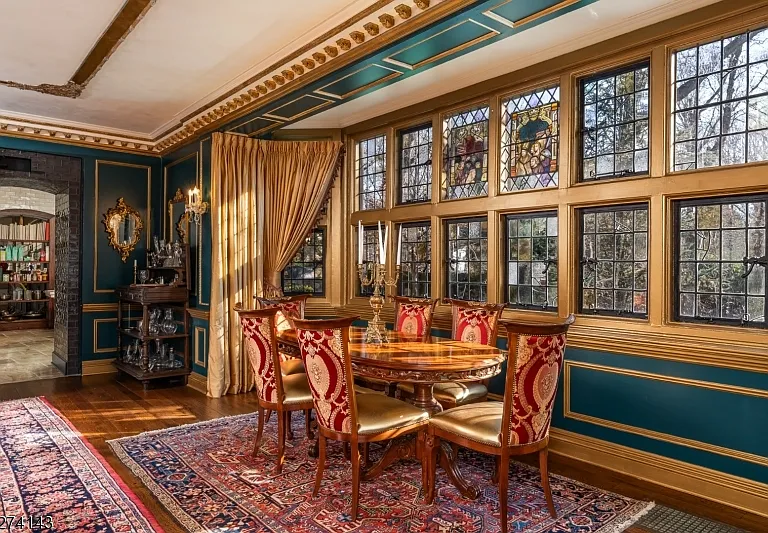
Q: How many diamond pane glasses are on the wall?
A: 2